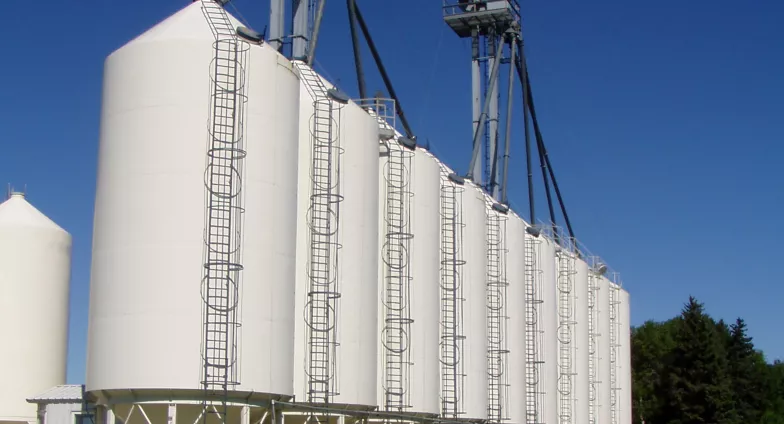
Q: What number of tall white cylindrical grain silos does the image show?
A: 10